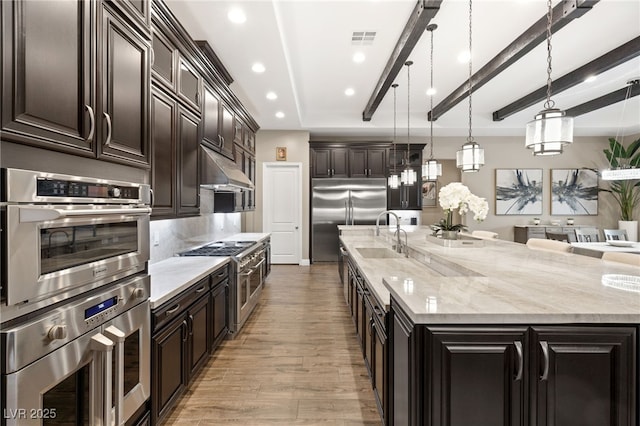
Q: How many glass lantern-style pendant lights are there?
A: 5